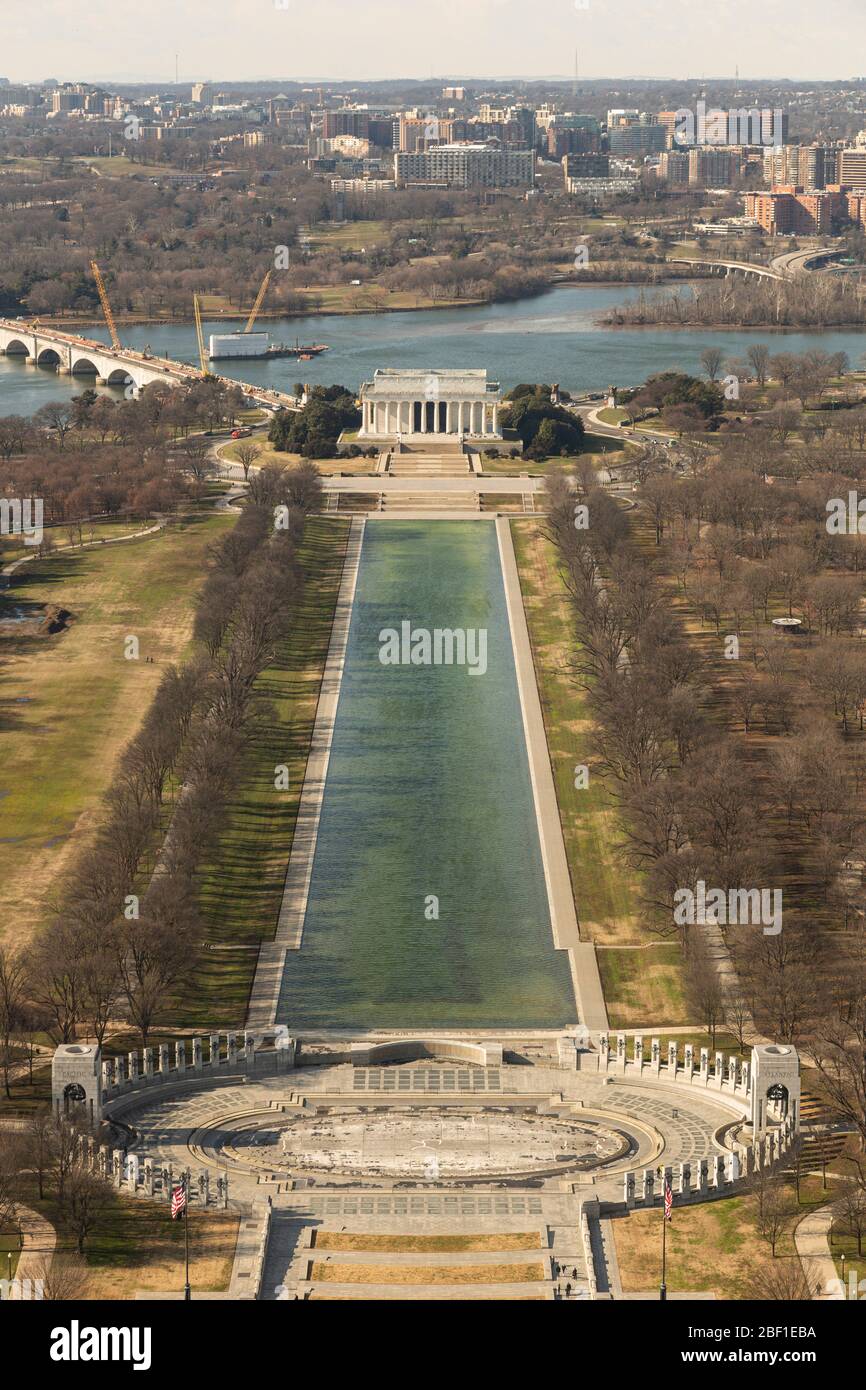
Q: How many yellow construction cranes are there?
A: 3